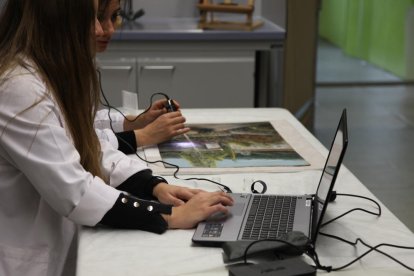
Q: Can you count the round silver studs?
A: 3